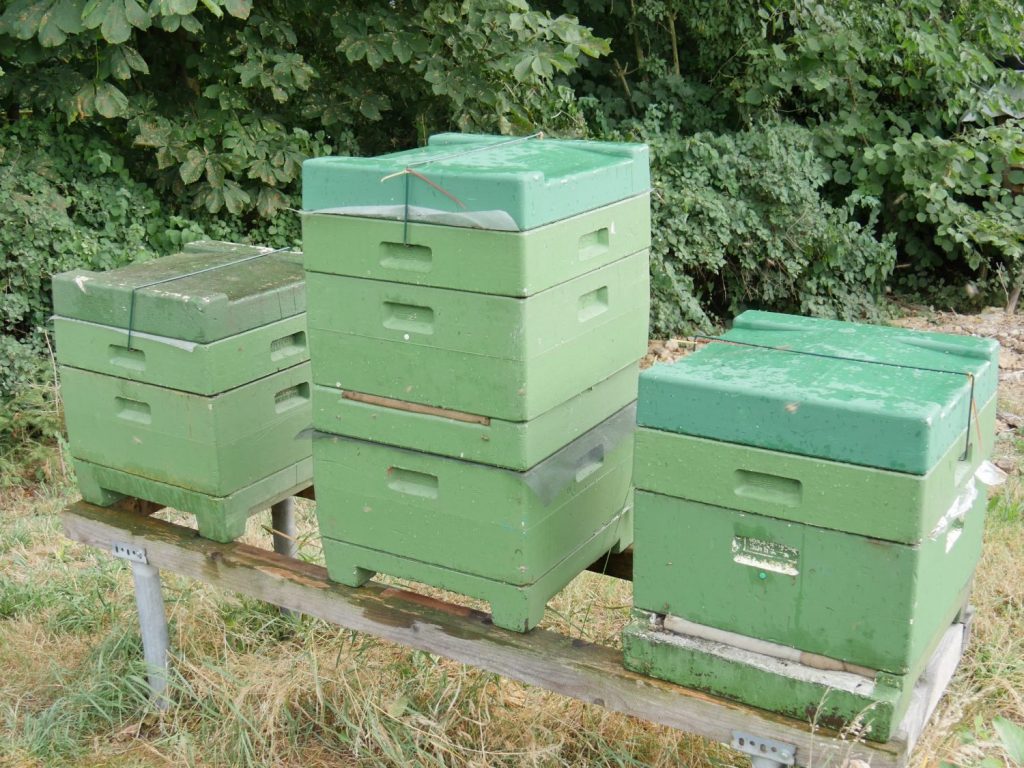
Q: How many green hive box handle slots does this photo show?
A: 14